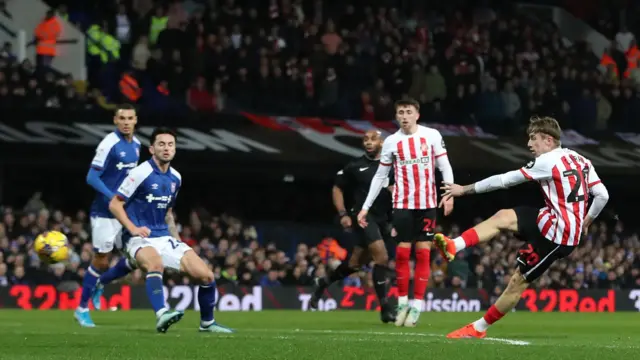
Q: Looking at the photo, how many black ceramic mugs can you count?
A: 0